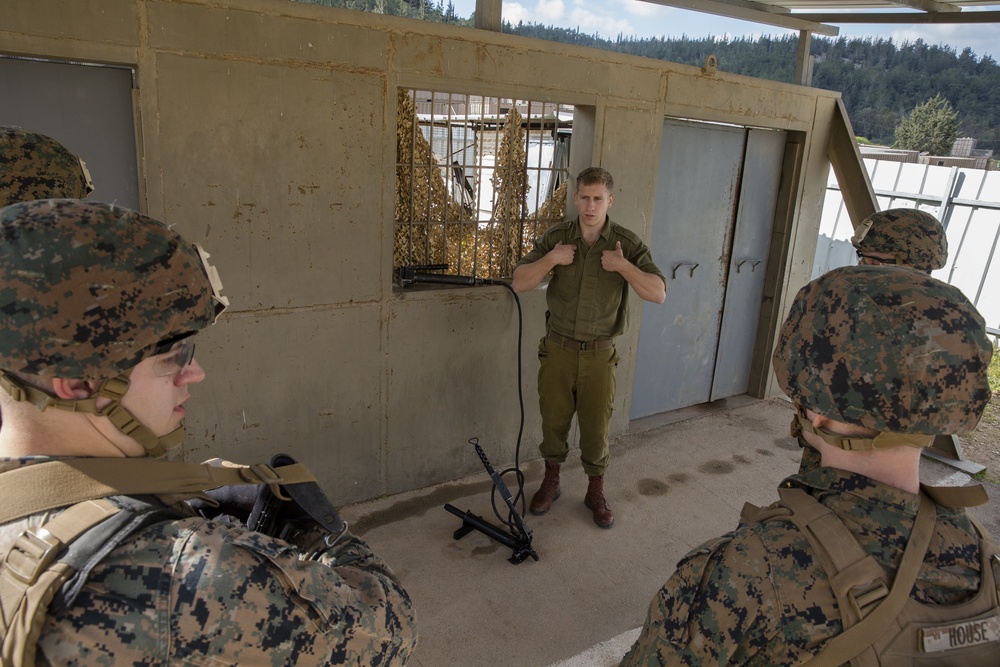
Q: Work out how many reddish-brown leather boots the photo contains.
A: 2